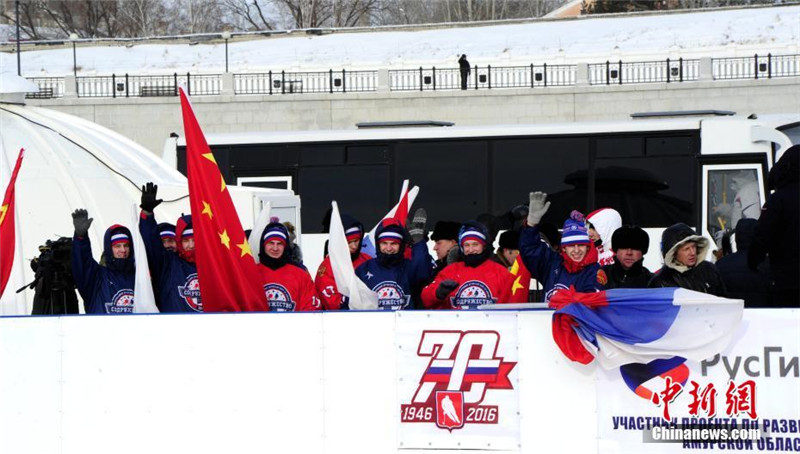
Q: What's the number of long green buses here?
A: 0